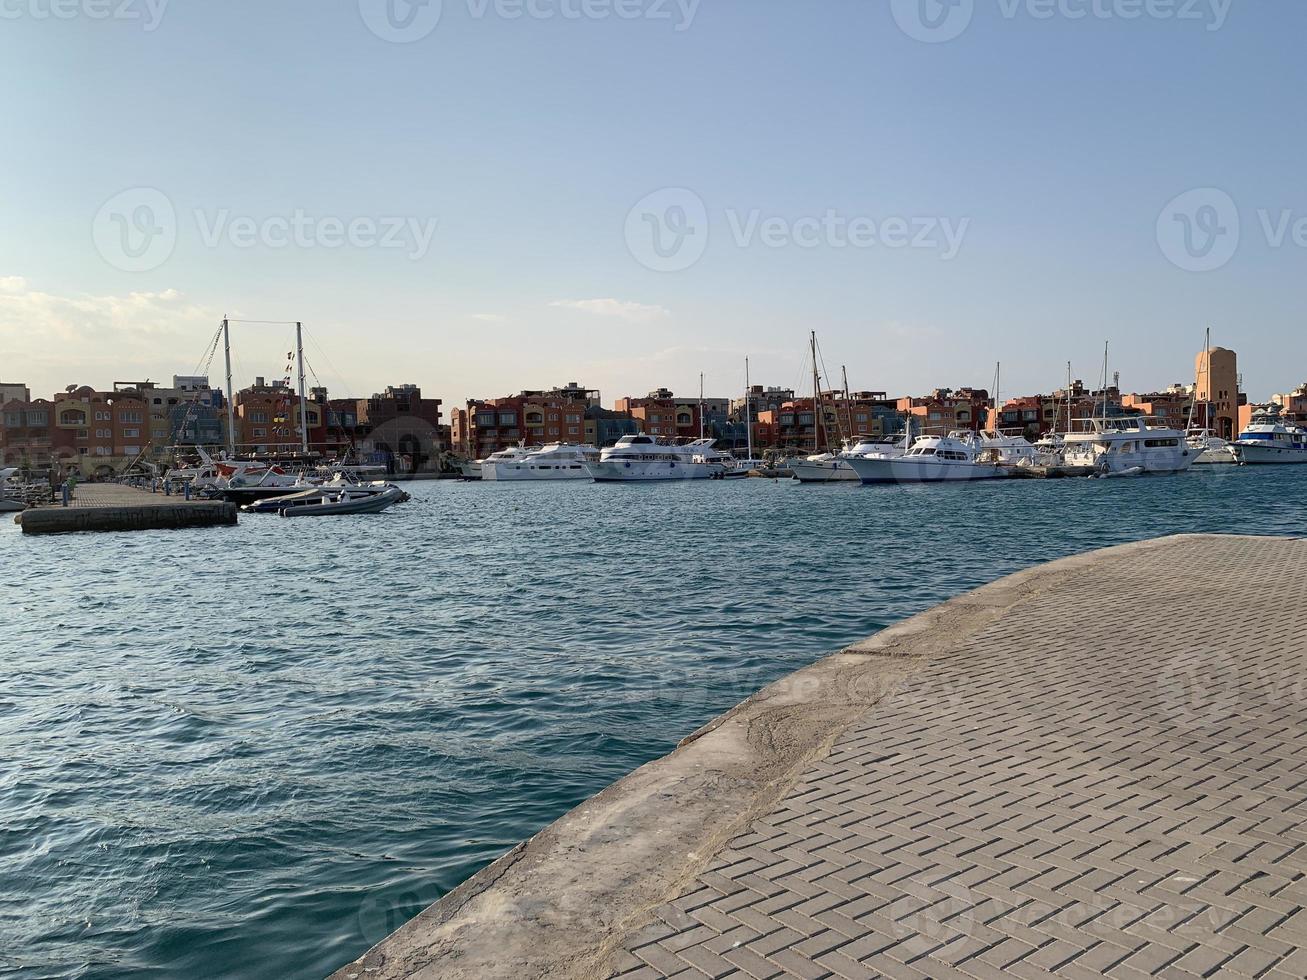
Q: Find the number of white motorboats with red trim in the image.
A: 1